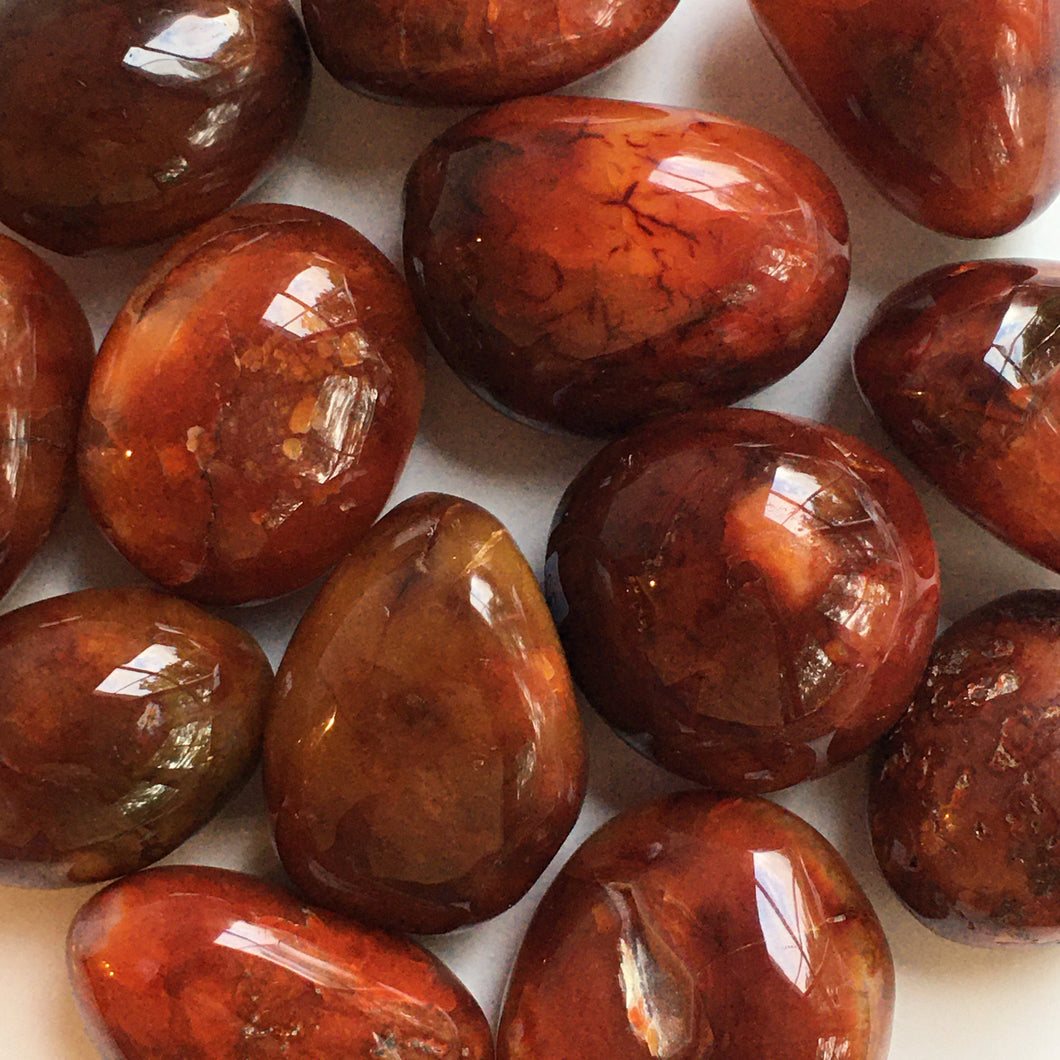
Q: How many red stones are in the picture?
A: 13